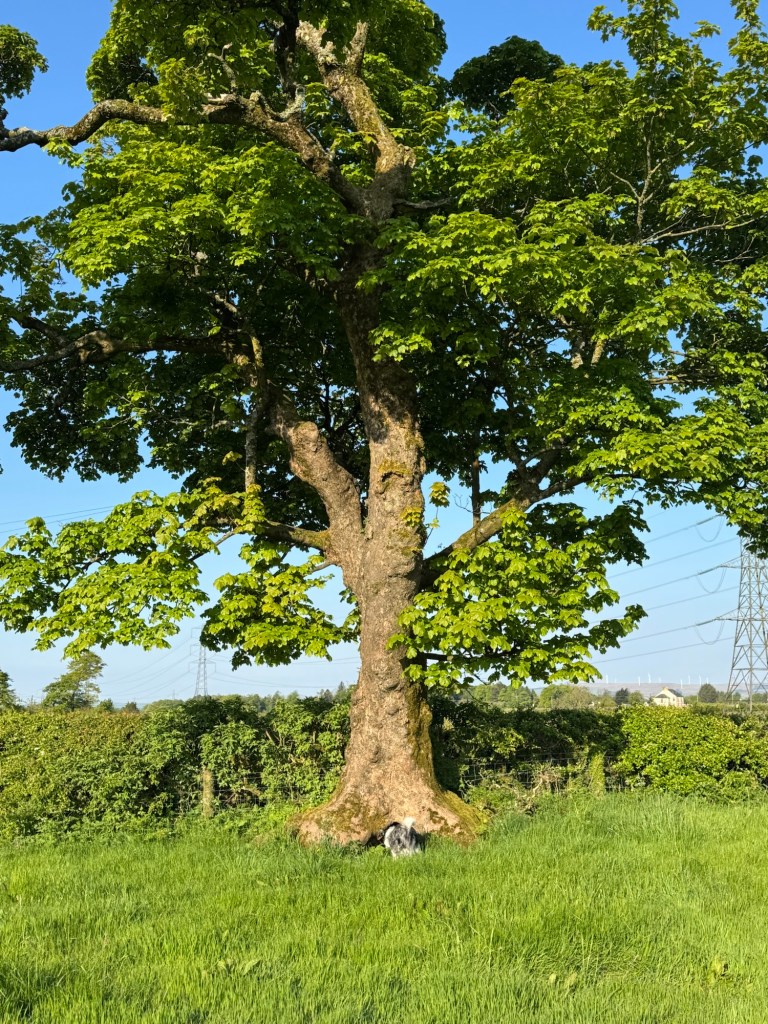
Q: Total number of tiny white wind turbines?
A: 9